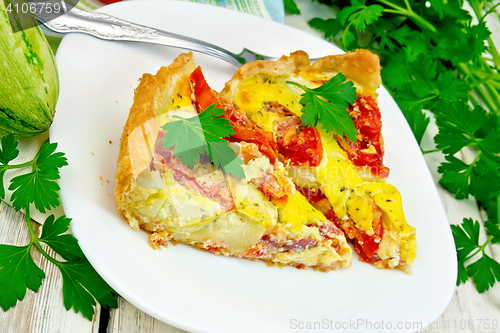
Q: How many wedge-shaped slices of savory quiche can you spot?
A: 2